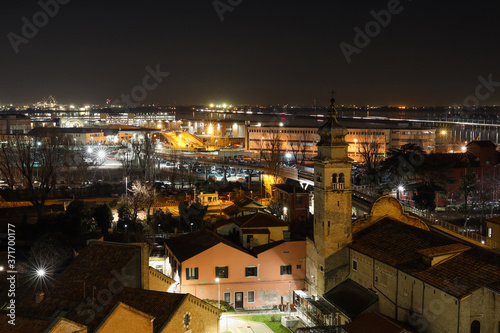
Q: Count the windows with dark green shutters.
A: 4